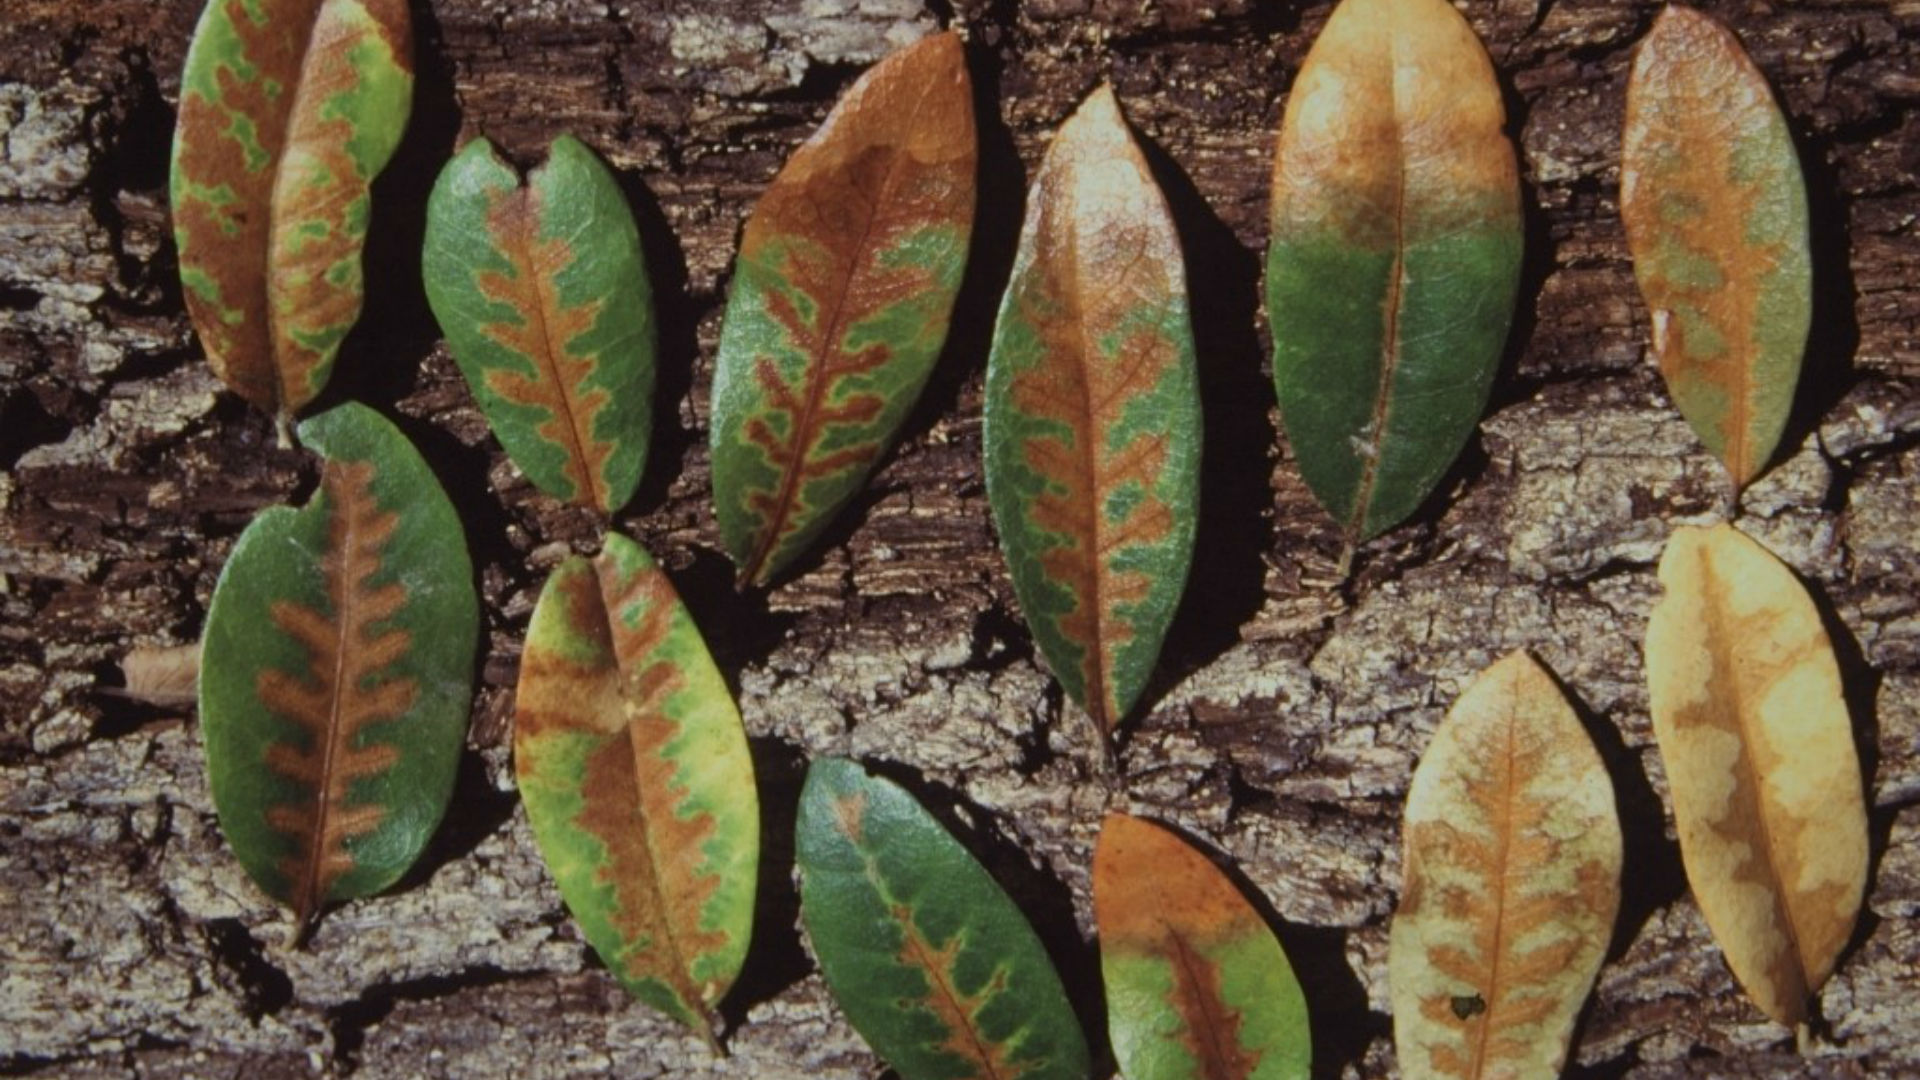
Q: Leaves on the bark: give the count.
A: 12